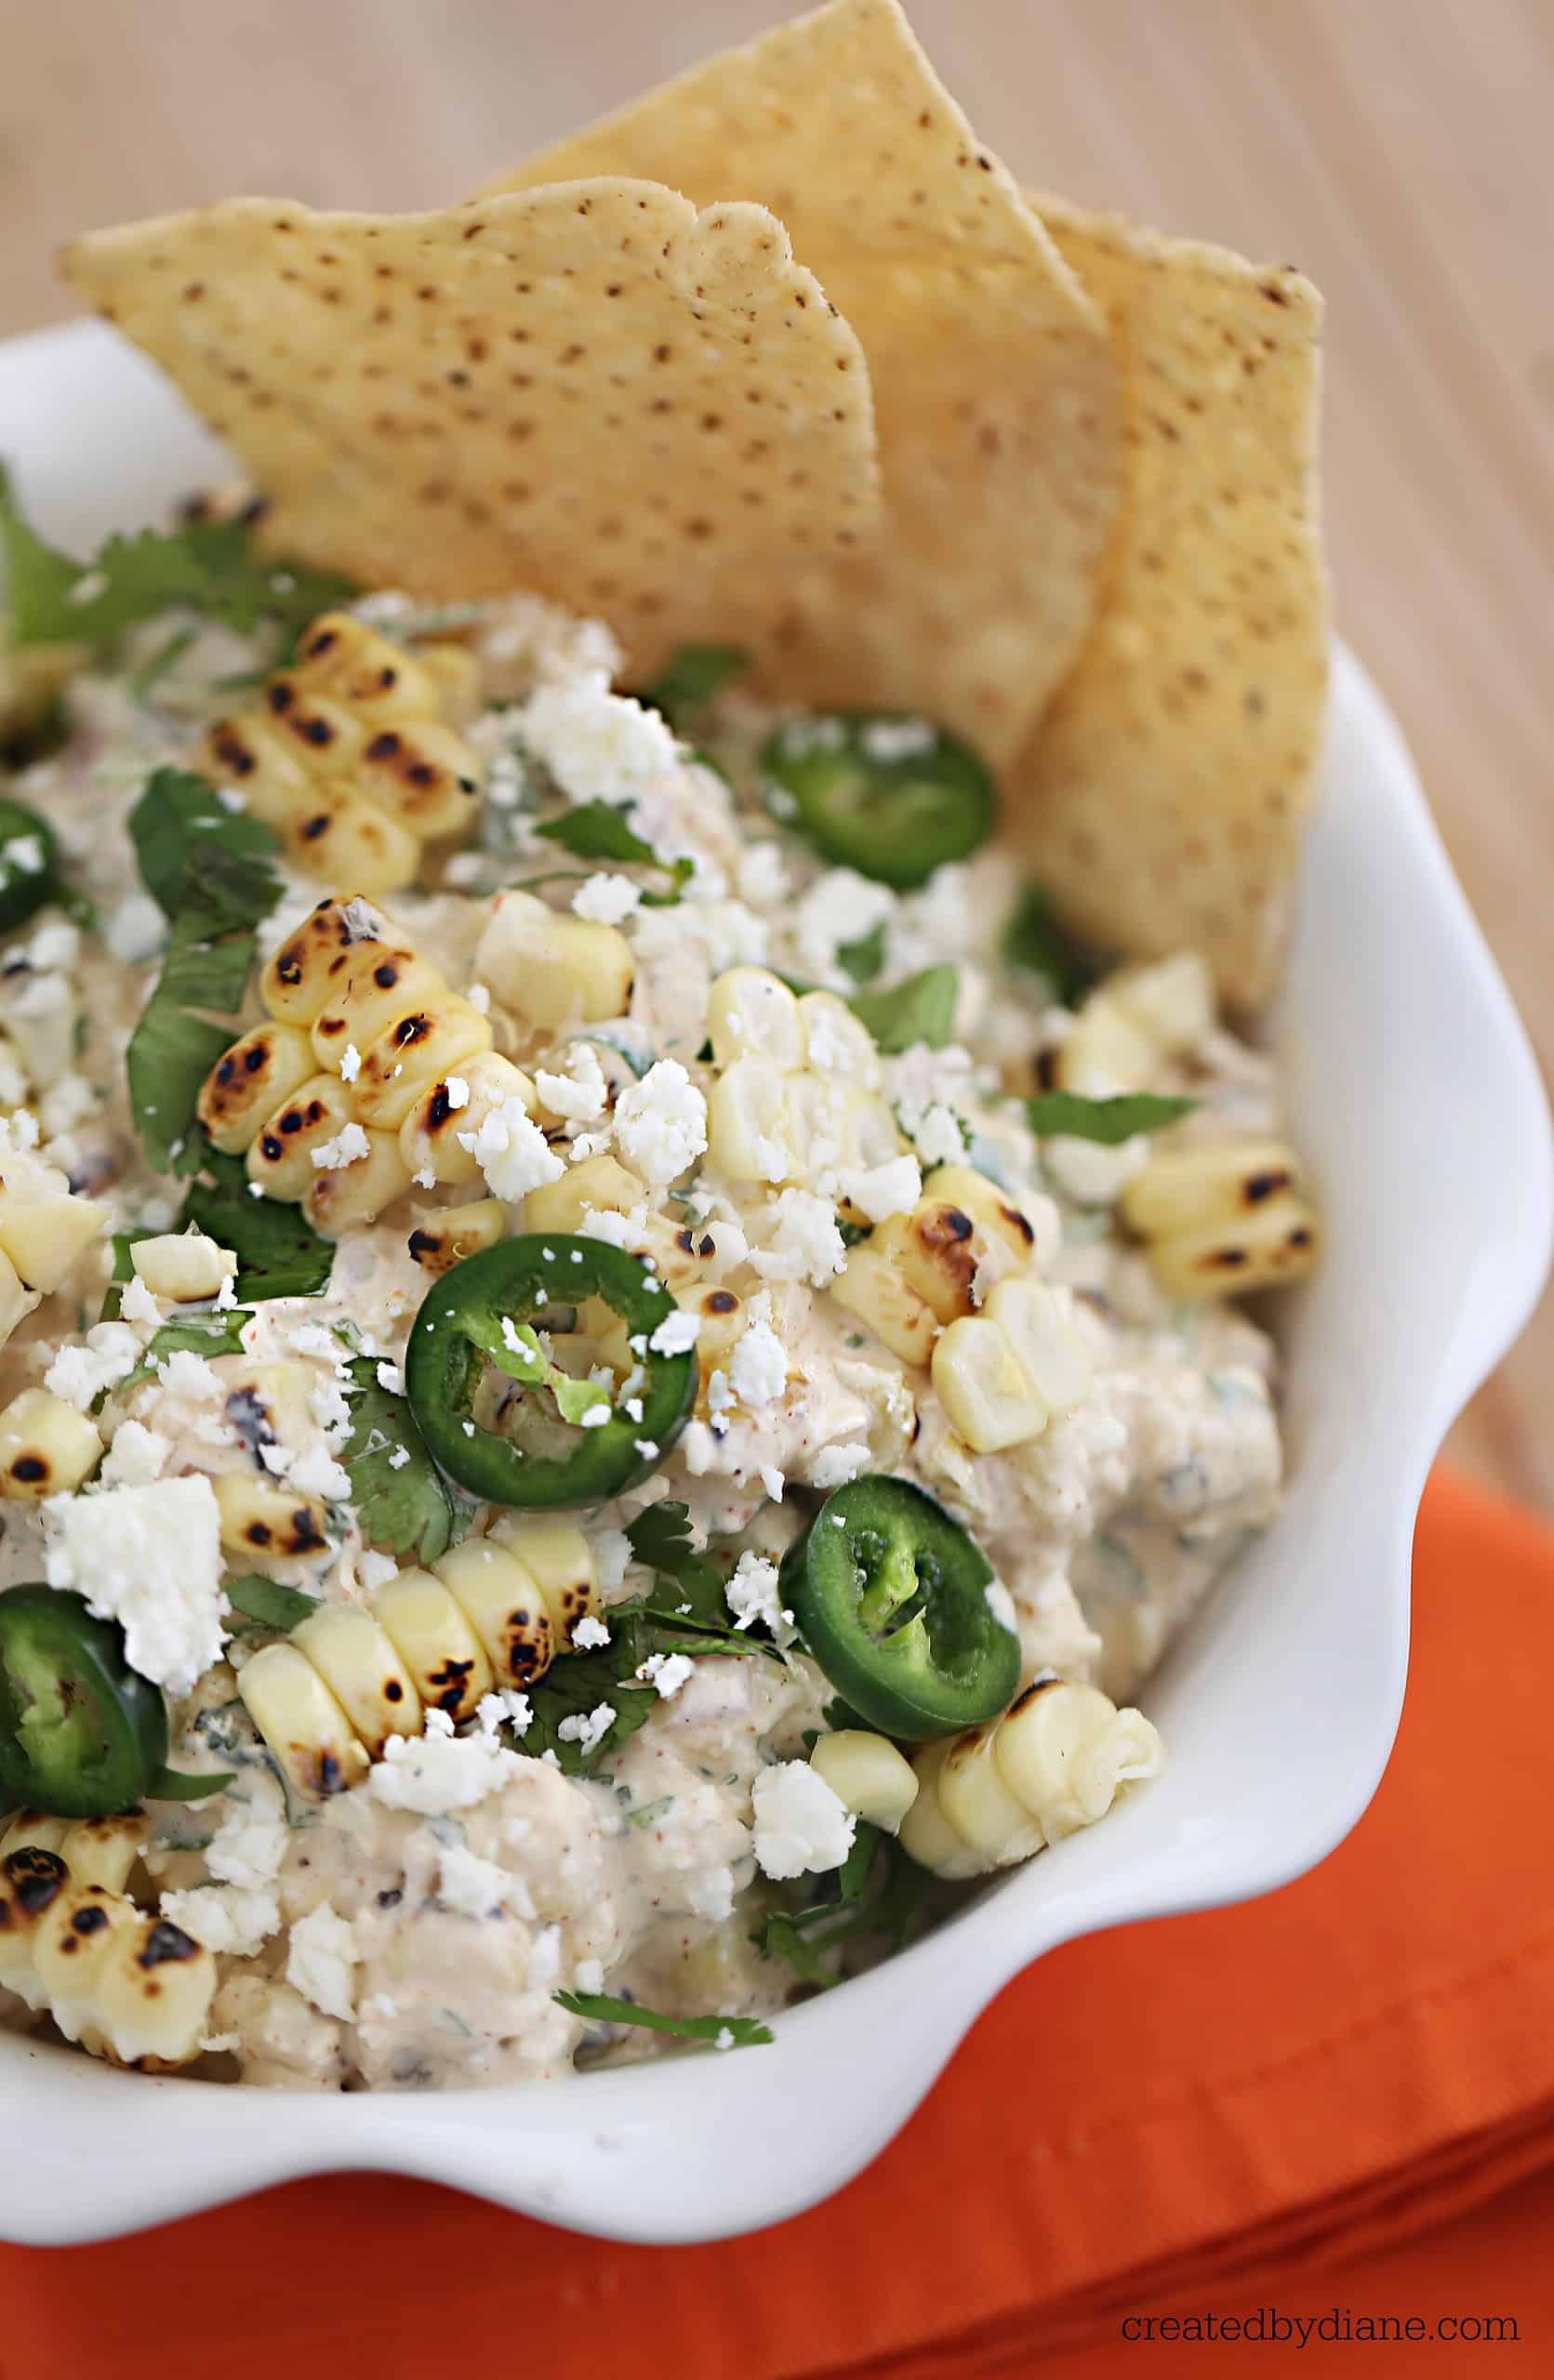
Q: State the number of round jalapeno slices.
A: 5